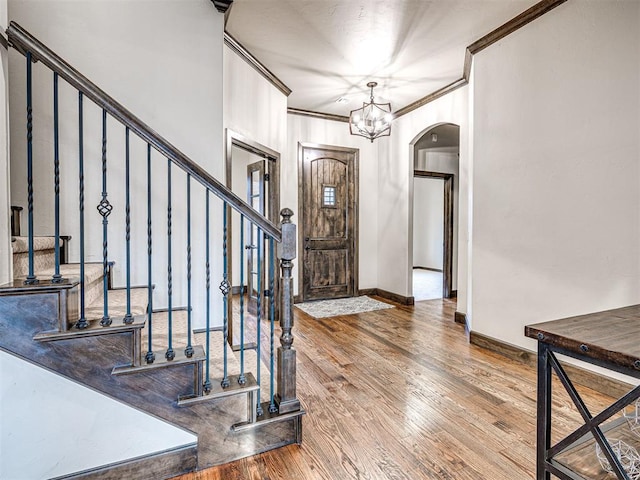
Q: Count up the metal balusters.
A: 13